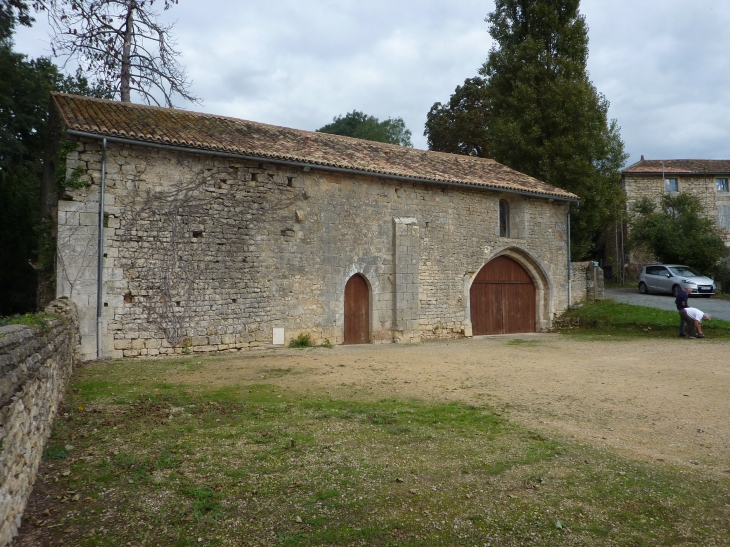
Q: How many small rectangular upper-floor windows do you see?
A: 2